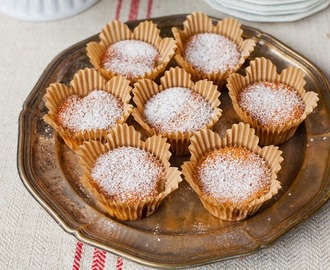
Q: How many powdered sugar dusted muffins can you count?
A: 7